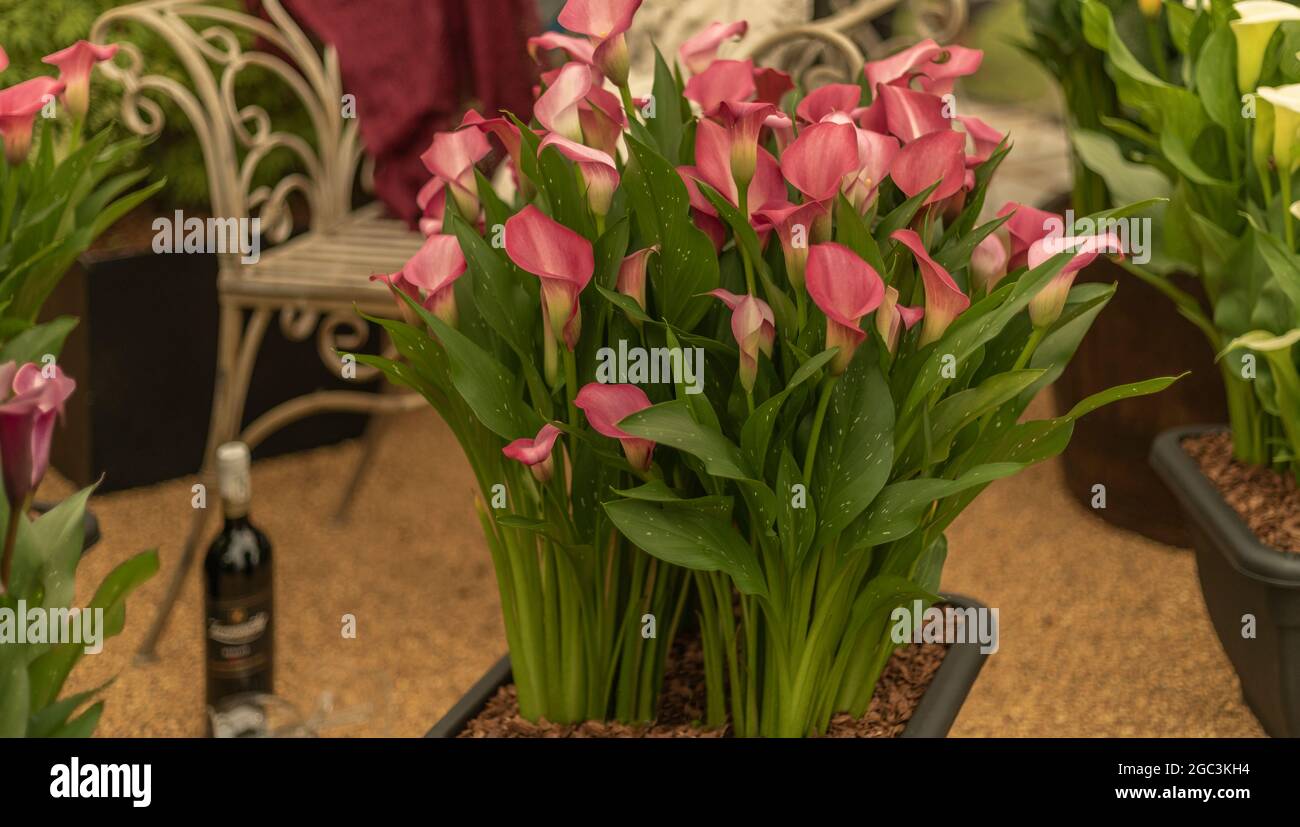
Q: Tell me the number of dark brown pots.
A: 1